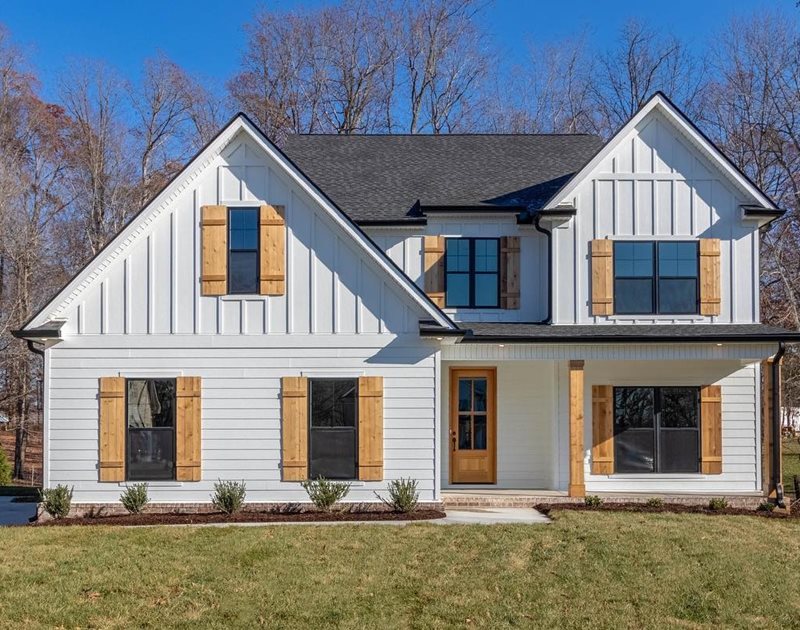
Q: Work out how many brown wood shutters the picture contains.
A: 12